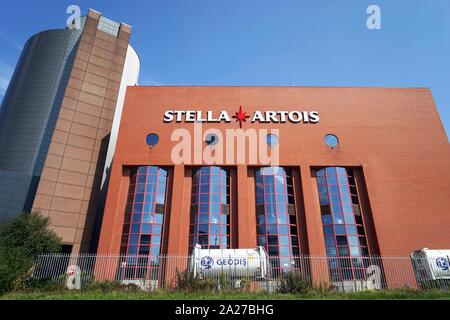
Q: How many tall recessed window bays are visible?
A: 4